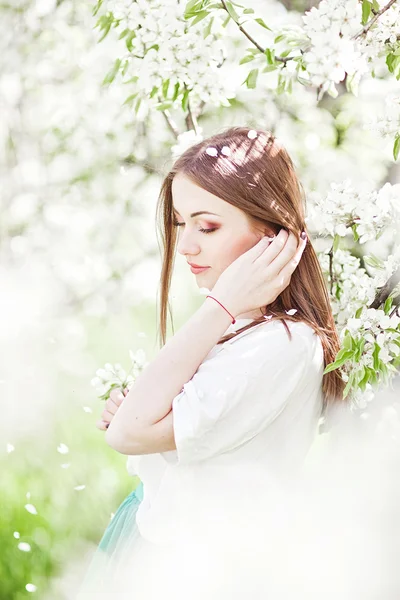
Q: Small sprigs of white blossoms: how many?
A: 1